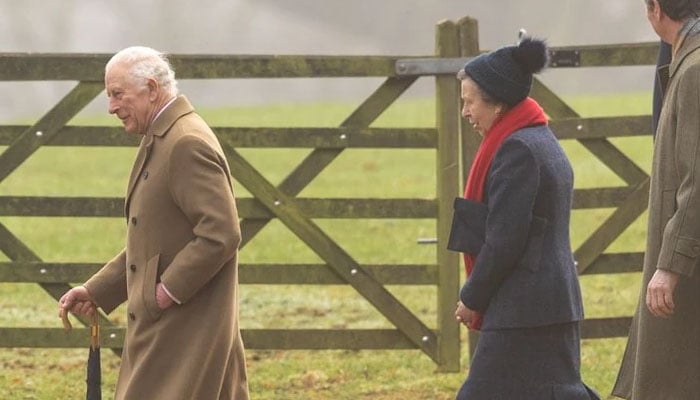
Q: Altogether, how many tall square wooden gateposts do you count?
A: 2